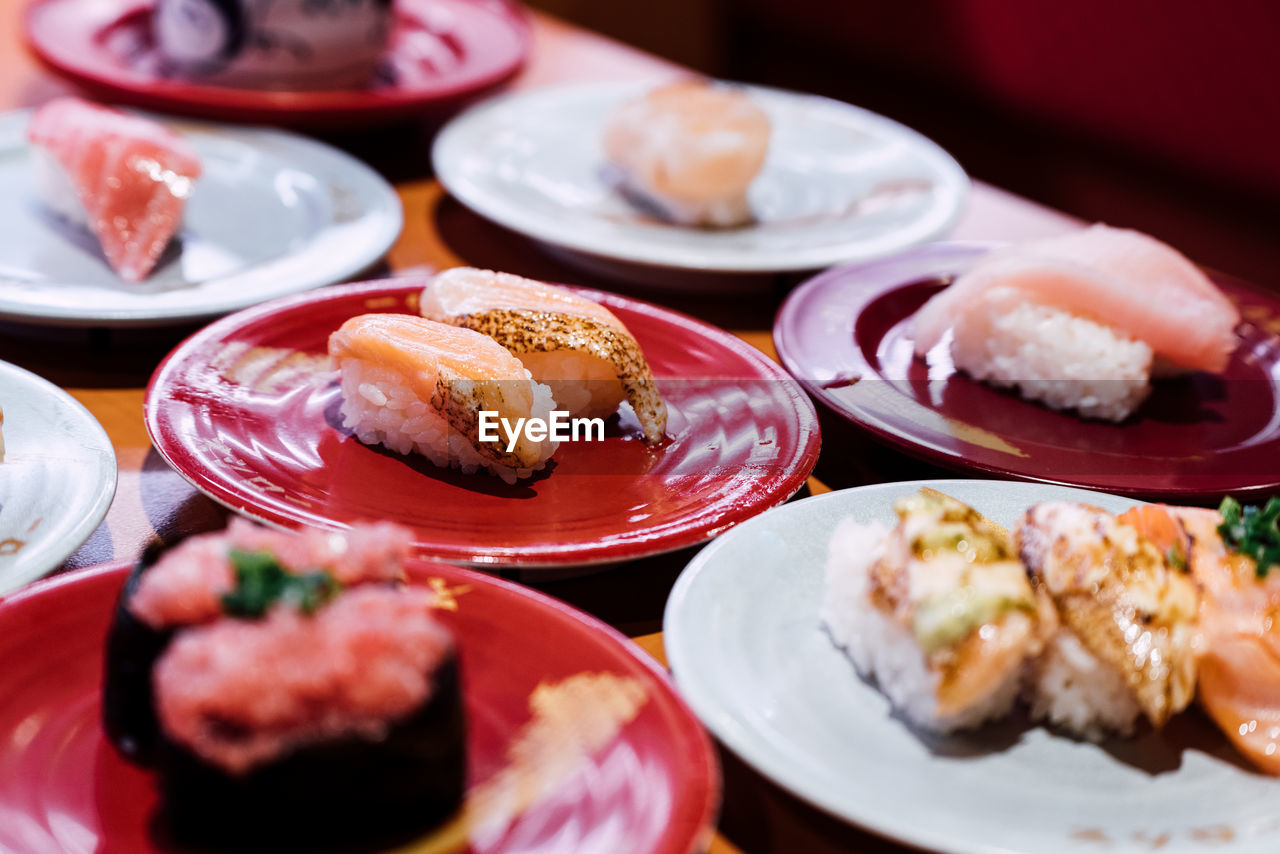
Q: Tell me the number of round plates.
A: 8